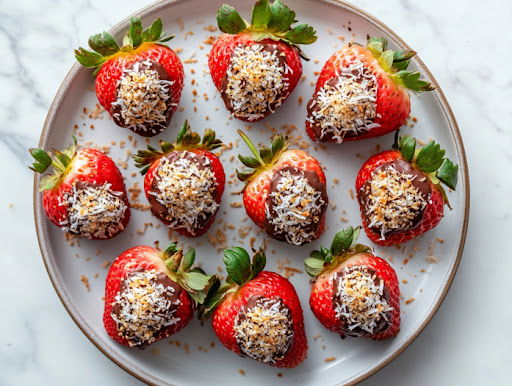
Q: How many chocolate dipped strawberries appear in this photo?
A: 10